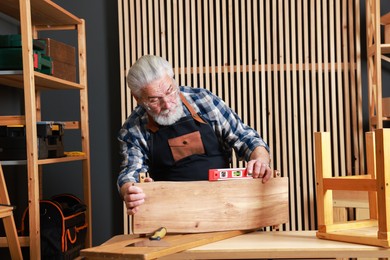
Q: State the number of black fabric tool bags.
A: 1